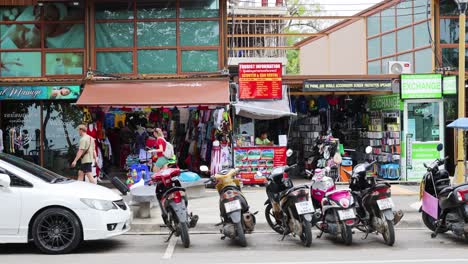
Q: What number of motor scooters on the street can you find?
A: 6